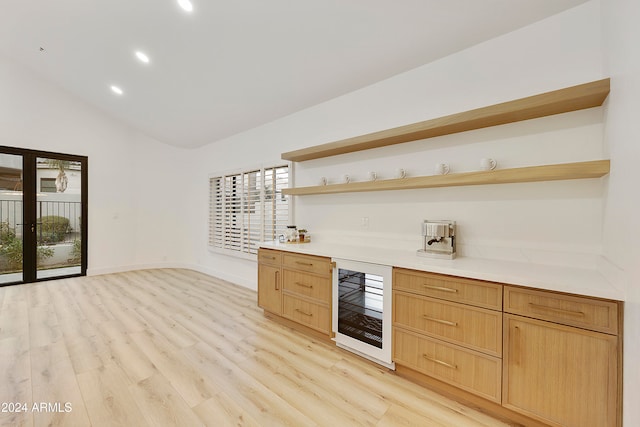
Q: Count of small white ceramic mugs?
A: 6